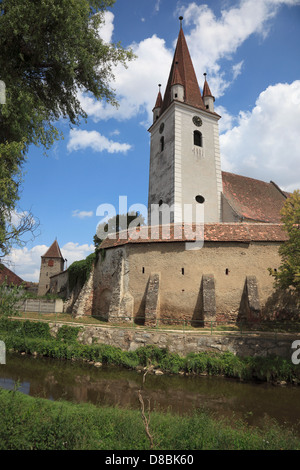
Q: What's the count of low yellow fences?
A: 0